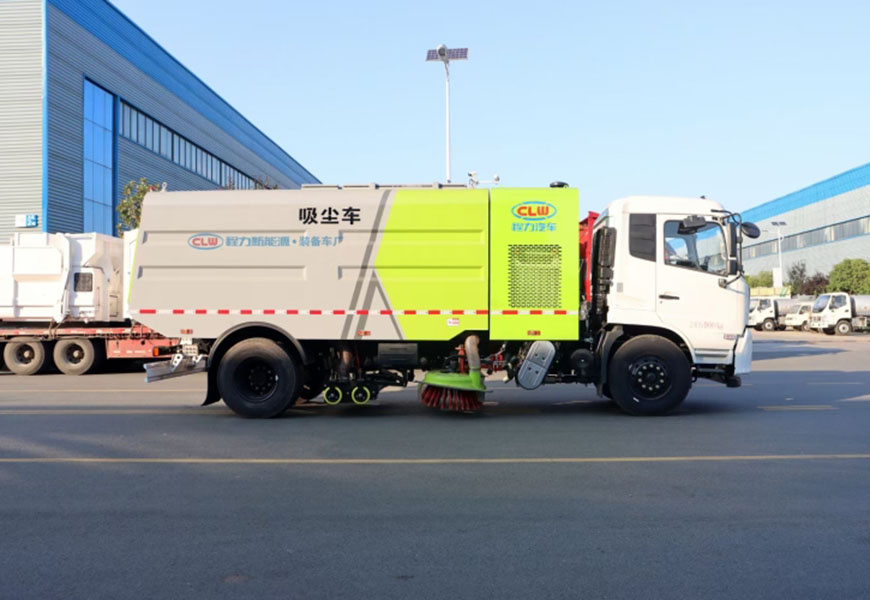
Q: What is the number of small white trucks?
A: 3